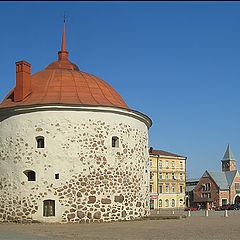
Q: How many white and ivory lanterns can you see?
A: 0